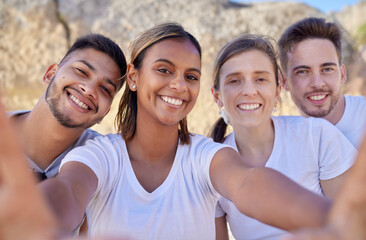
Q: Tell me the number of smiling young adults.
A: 4